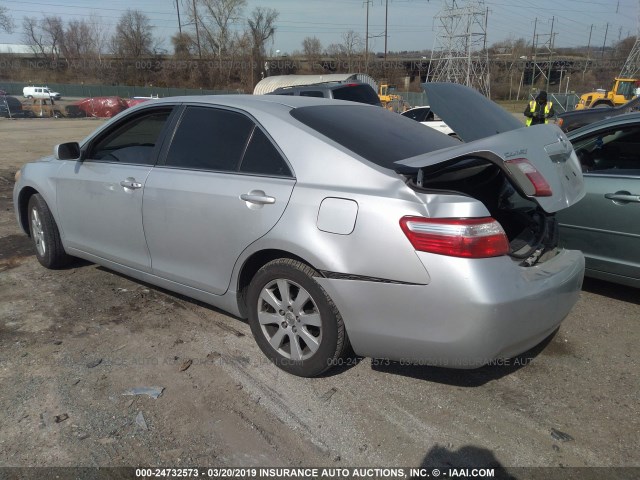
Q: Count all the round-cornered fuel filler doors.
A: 1